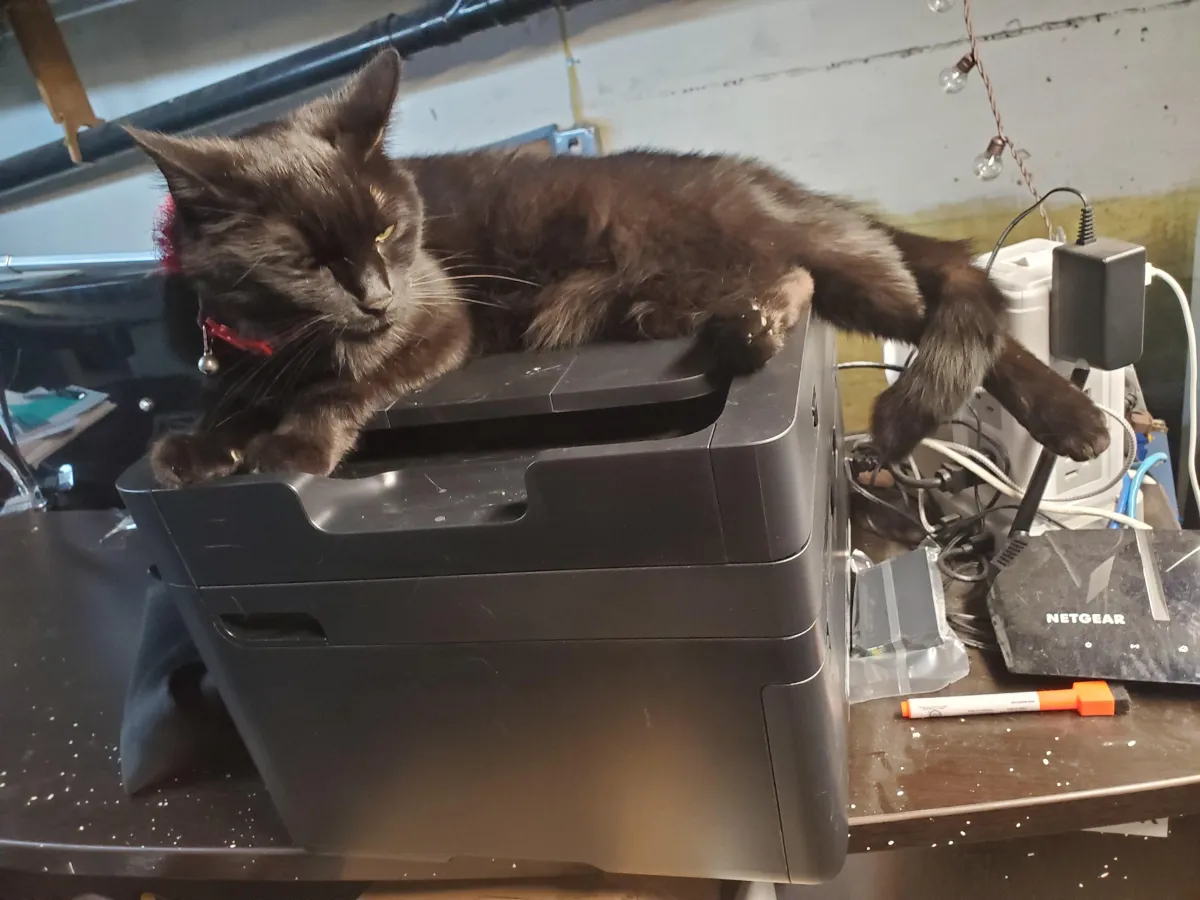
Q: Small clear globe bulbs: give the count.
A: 3